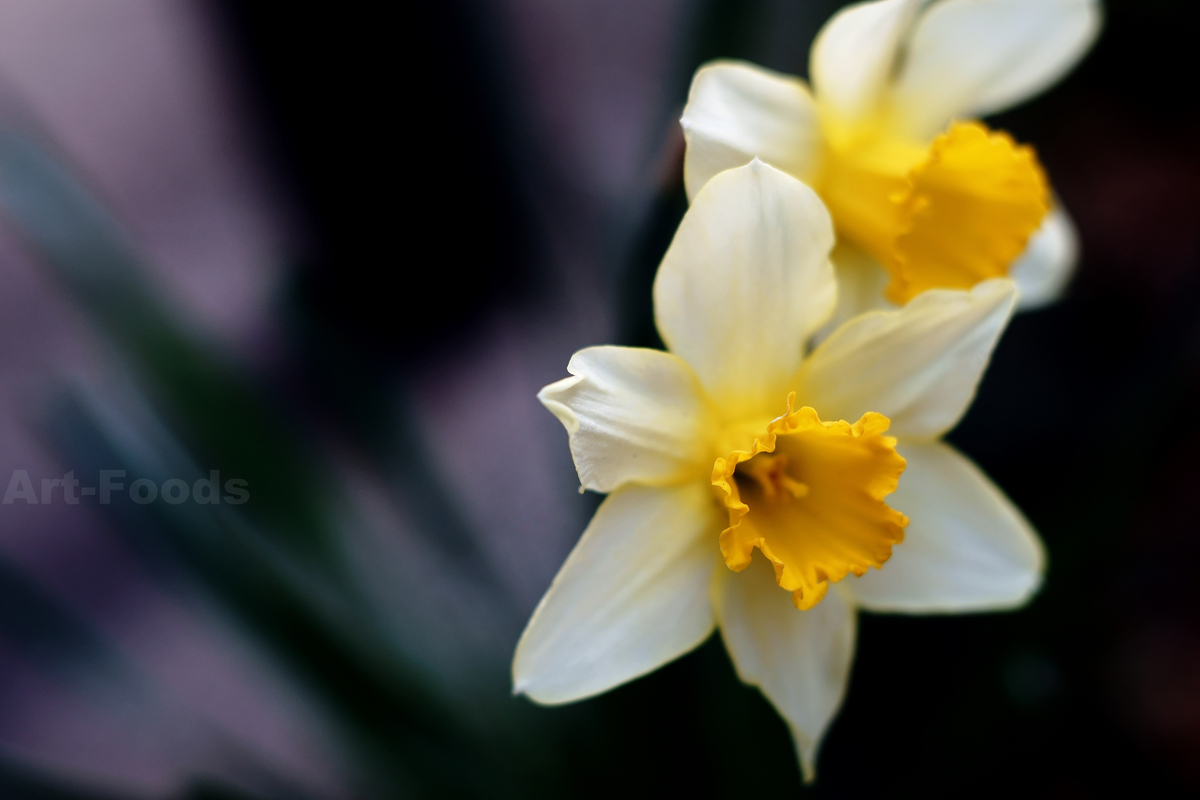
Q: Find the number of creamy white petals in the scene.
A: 11